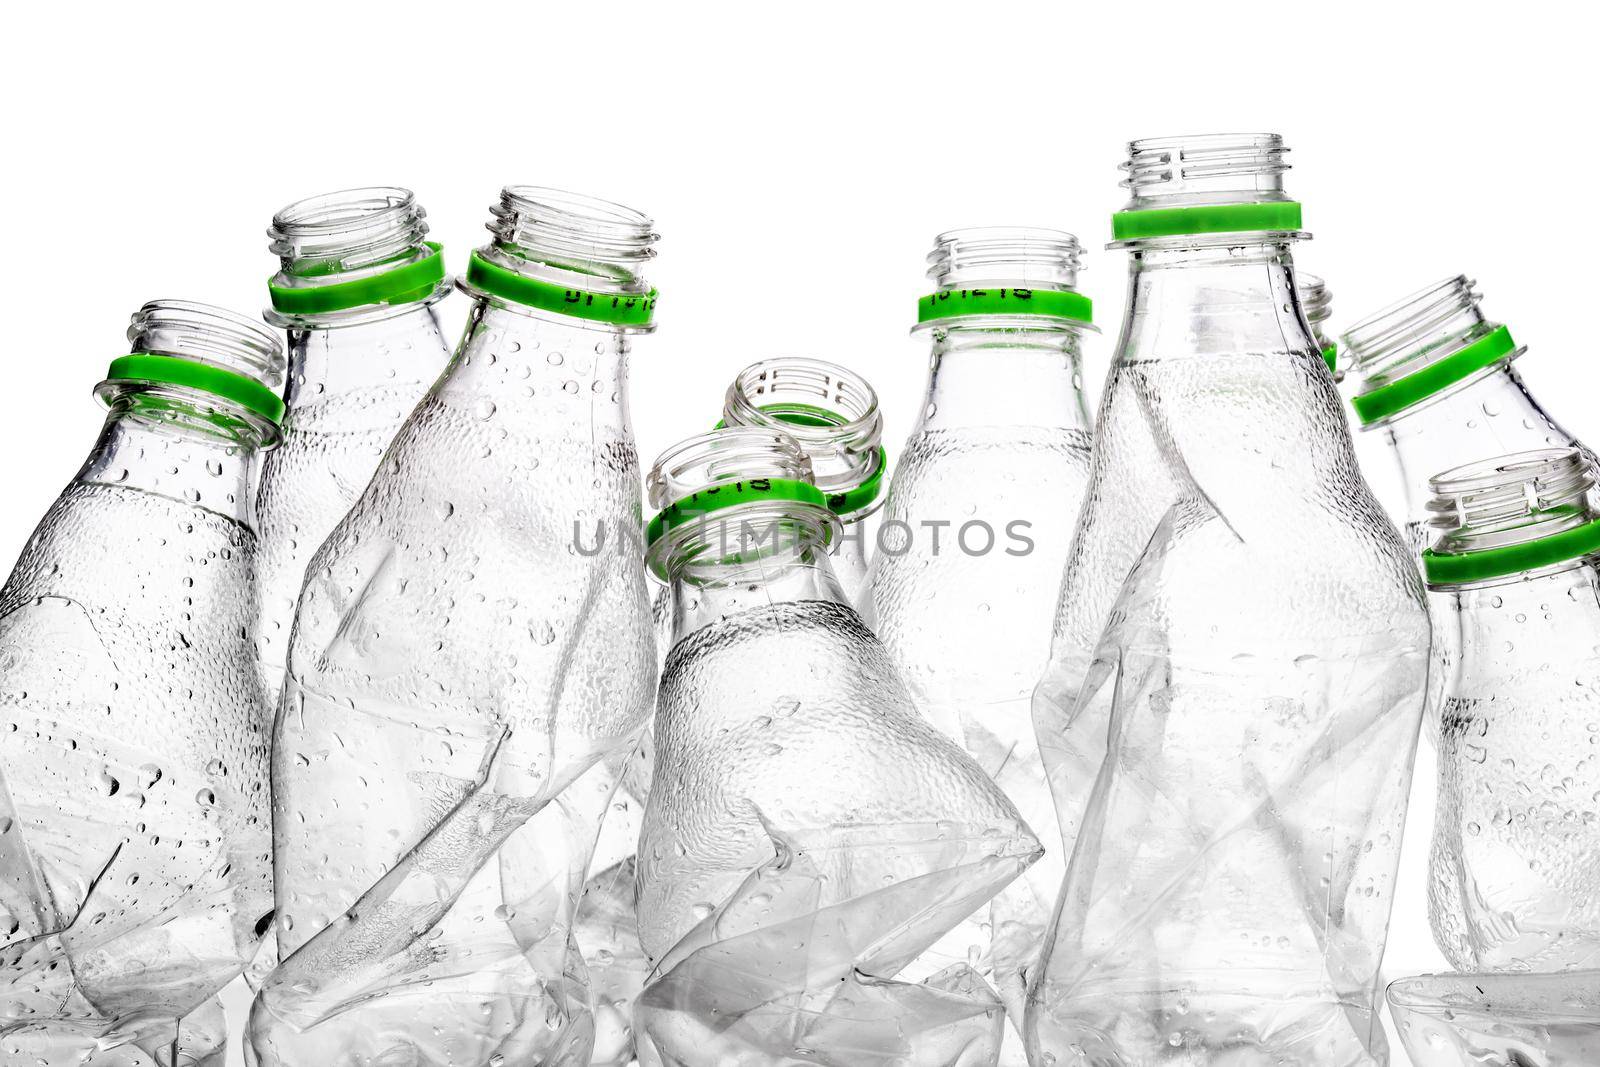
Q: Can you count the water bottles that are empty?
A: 10